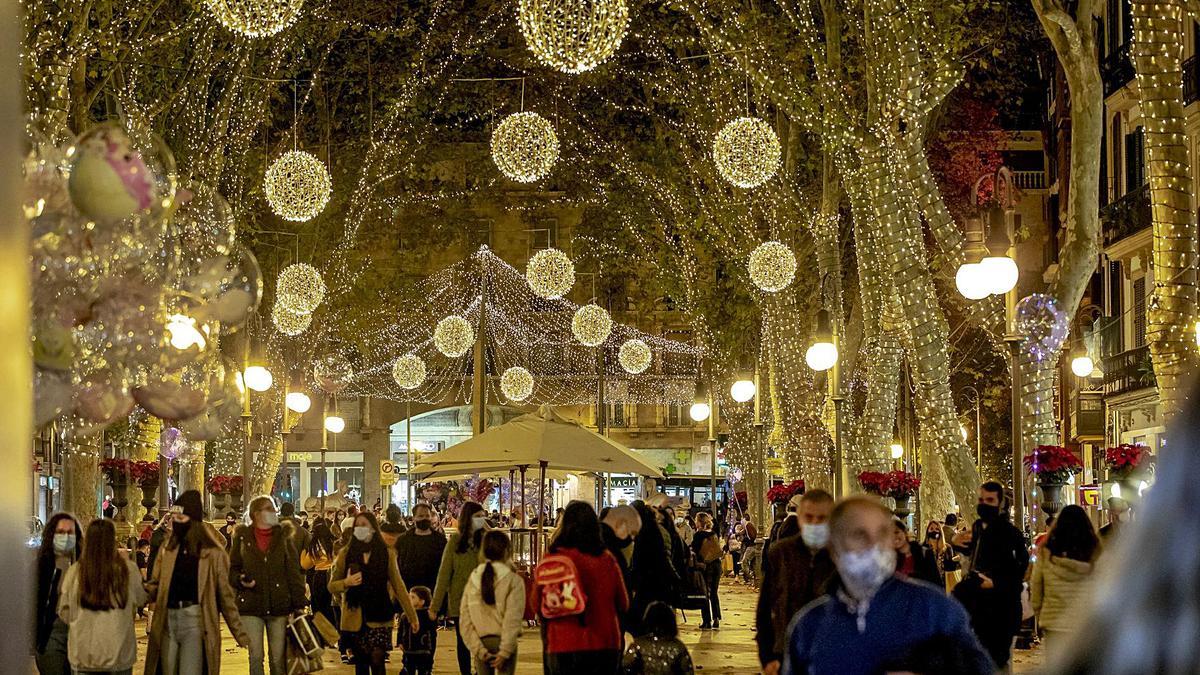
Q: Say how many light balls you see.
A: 14